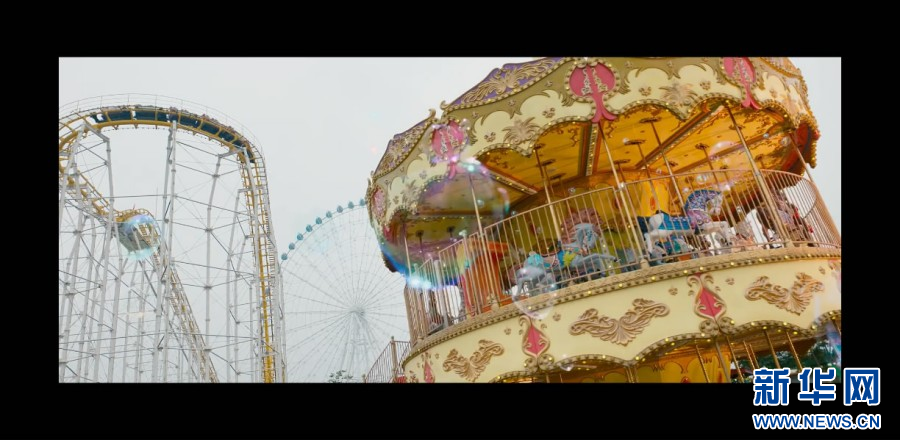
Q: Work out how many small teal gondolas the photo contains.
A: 9